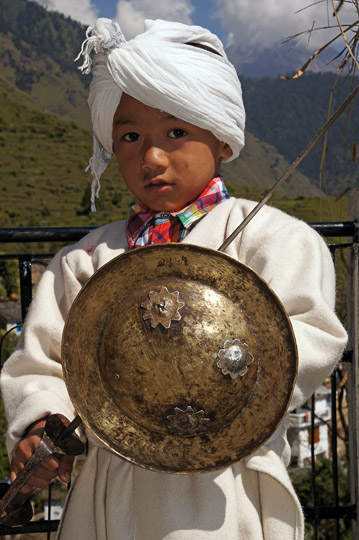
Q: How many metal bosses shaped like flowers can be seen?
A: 3